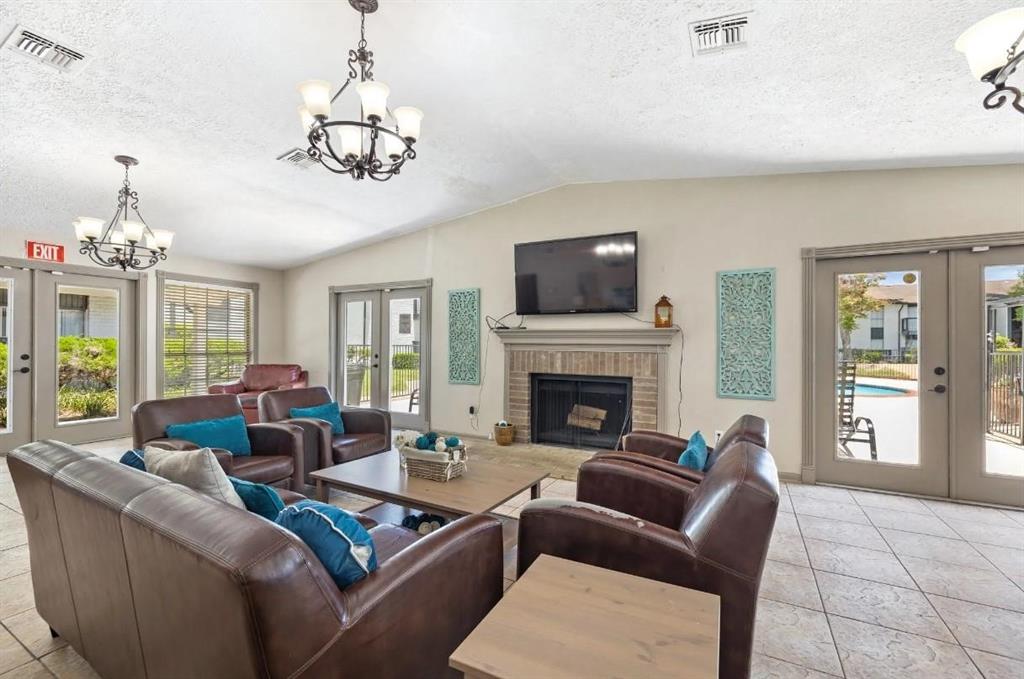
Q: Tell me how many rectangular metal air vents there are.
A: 3